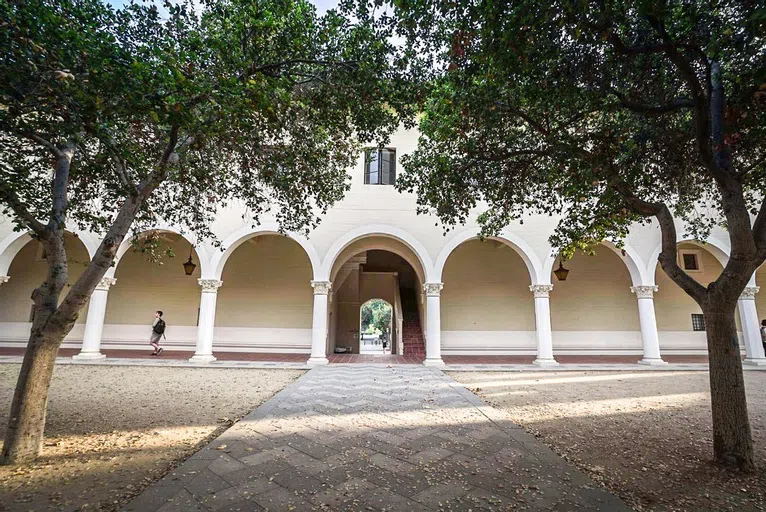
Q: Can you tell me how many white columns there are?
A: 7